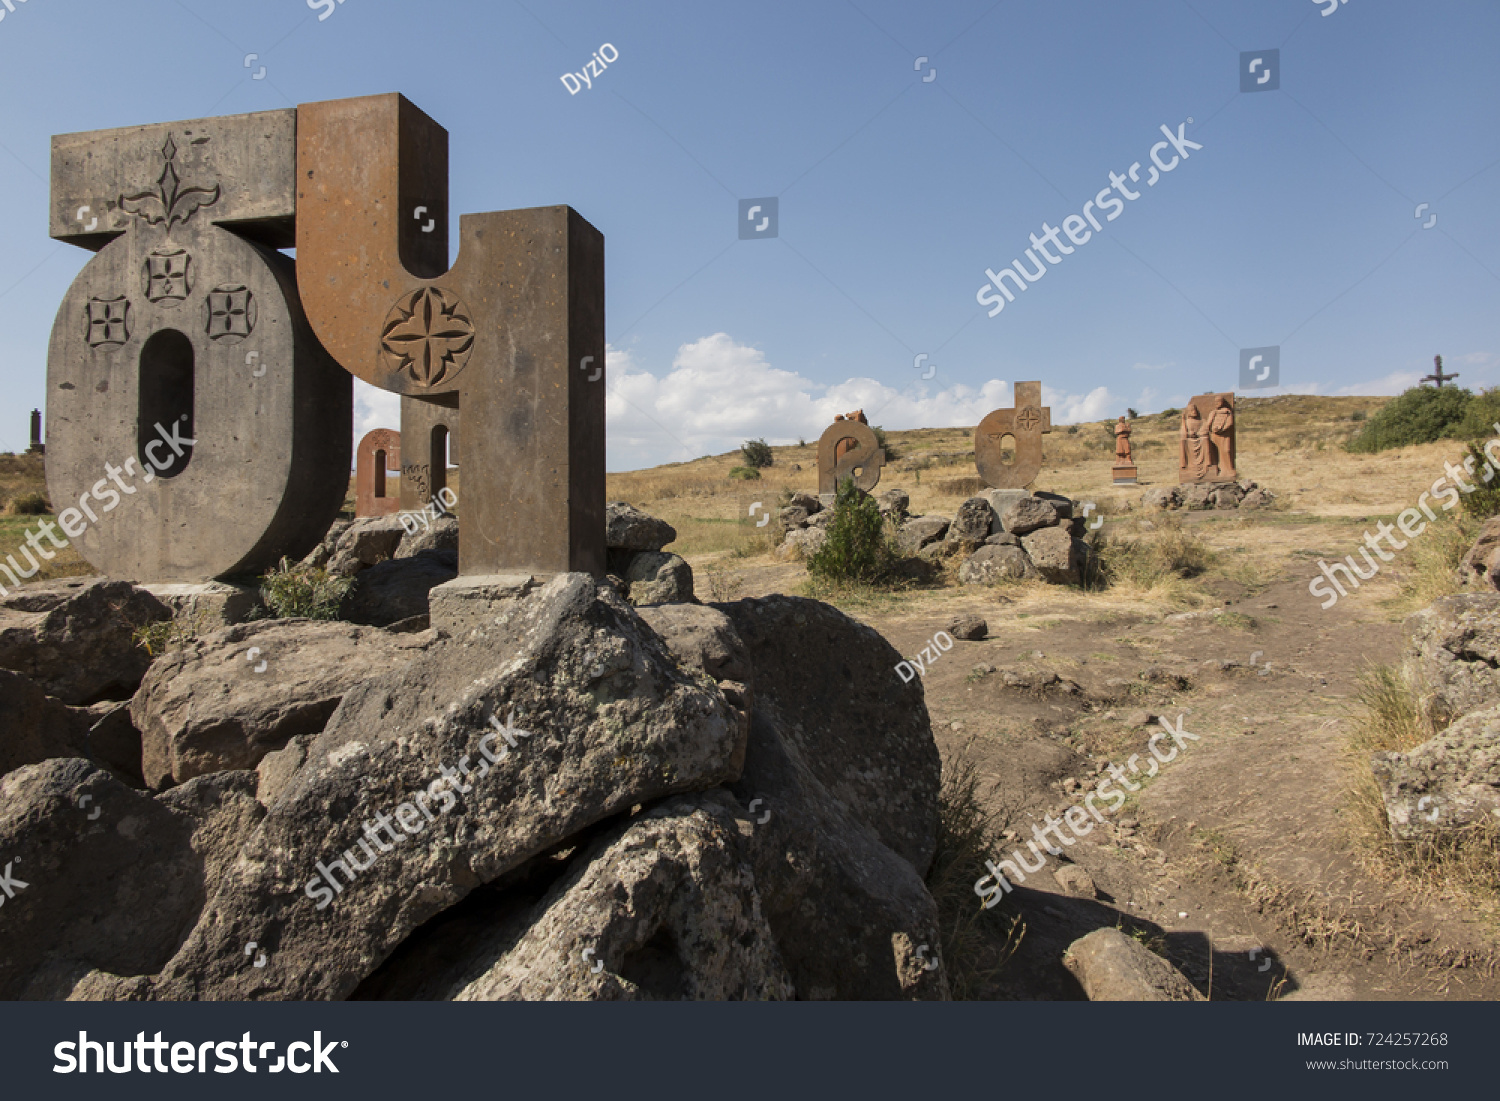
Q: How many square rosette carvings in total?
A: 3